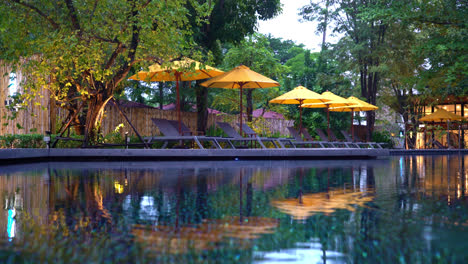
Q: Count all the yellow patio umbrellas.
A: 6